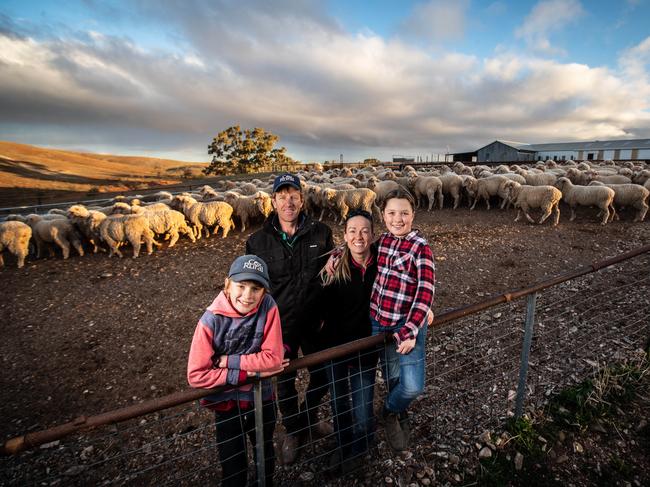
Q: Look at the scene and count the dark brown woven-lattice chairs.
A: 0